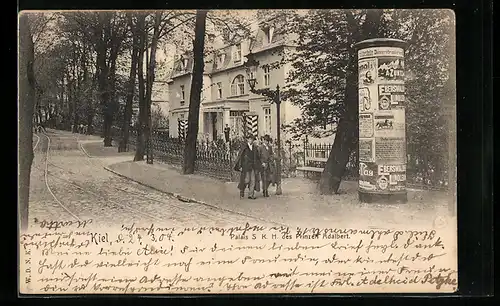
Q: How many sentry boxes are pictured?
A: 2